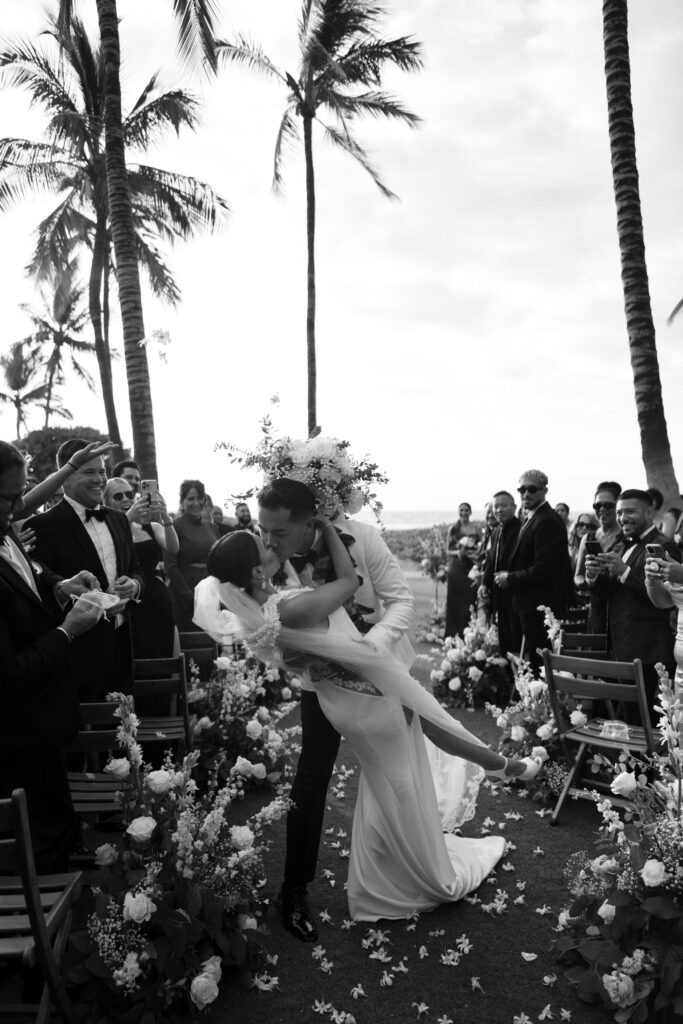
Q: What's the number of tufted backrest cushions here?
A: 0